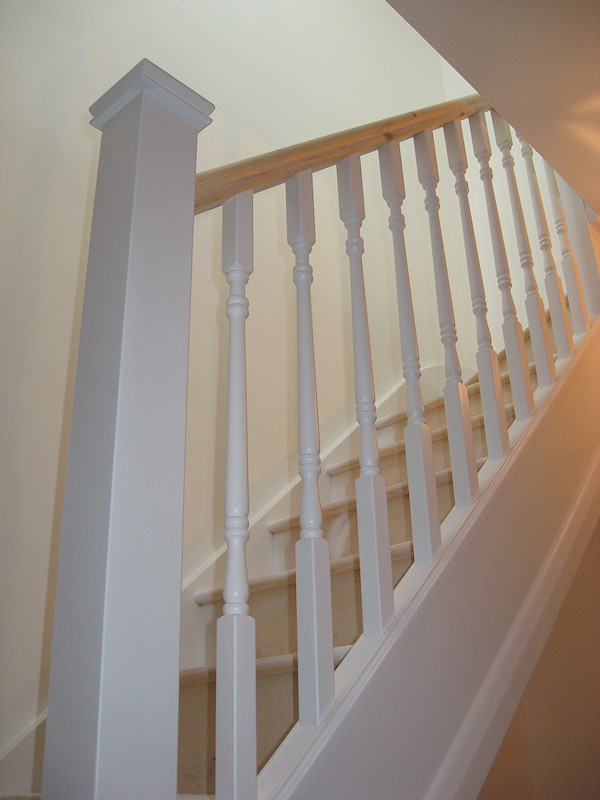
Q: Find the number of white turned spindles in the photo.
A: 10